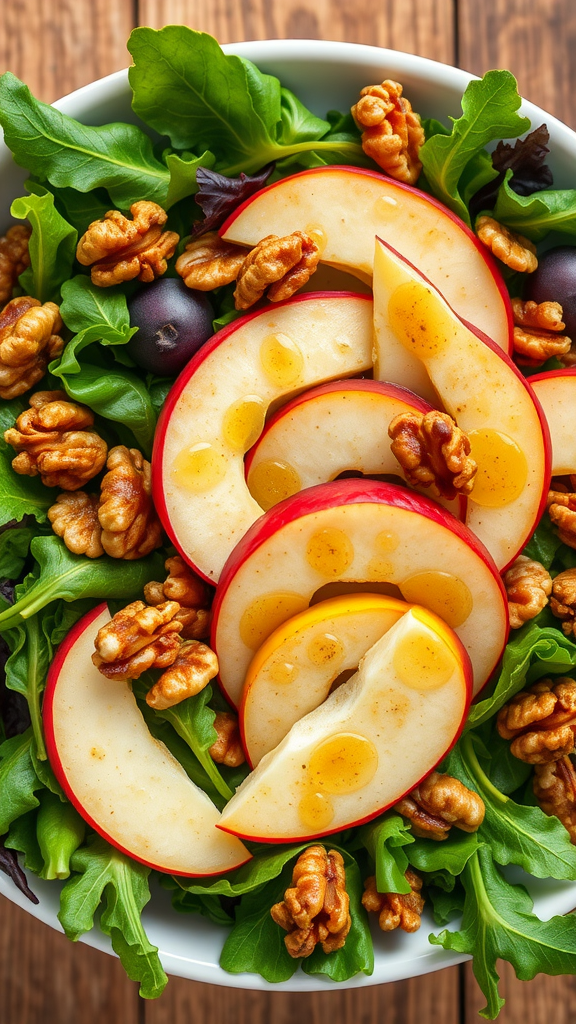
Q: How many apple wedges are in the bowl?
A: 9